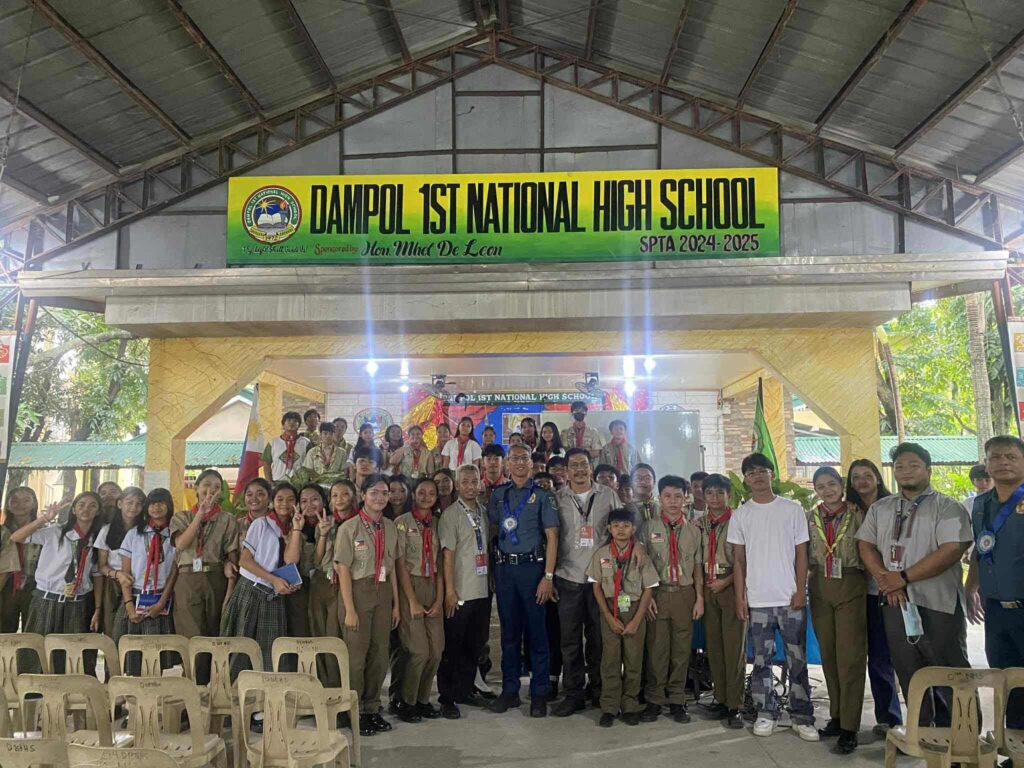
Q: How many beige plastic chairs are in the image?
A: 13